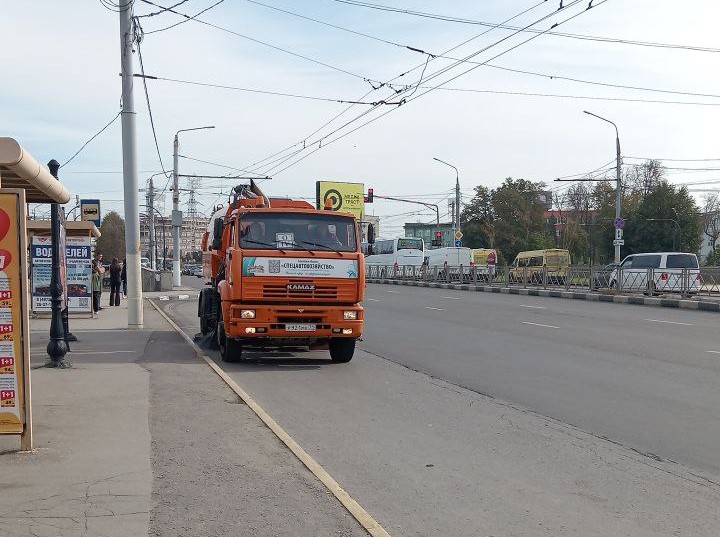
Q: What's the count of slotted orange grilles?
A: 1